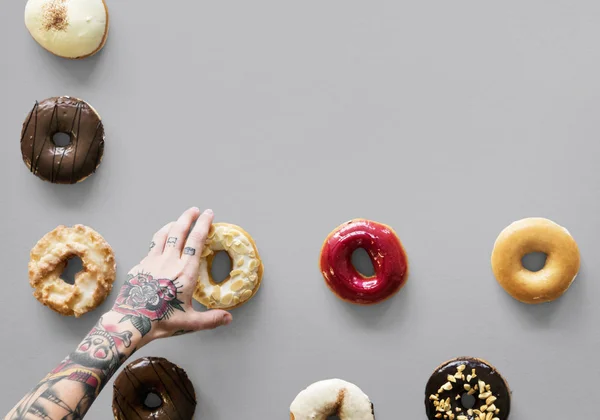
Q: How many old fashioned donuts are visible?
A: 1